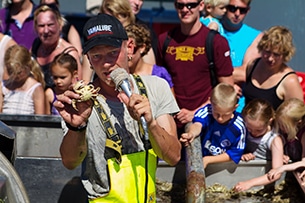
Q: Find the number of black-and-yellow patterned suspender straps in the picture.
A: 2